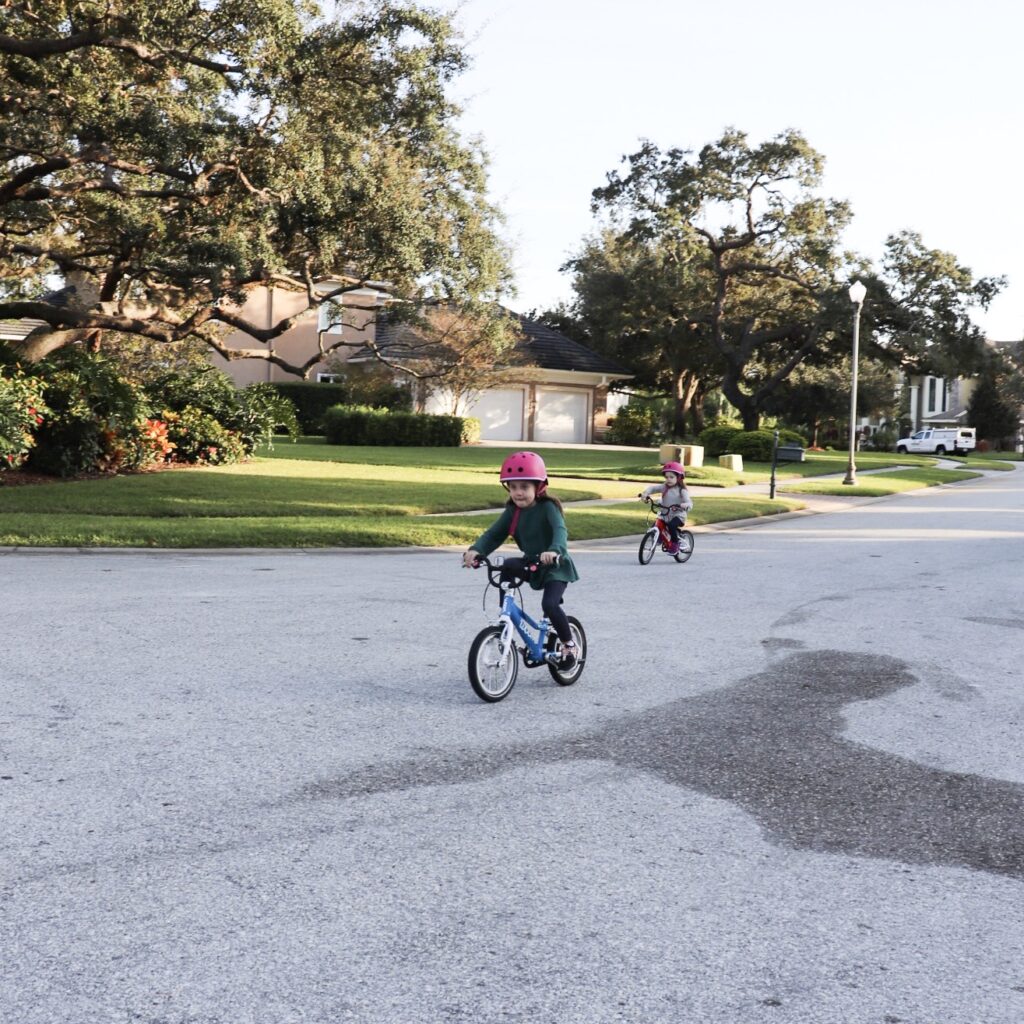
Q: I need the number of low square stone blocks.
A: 2